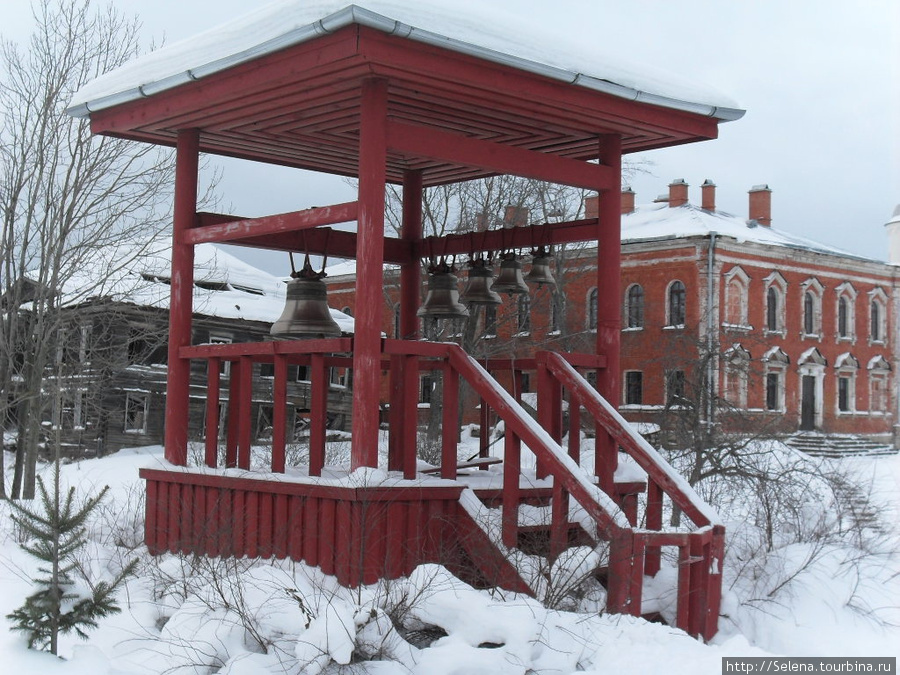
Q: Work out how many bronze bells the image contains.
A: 5